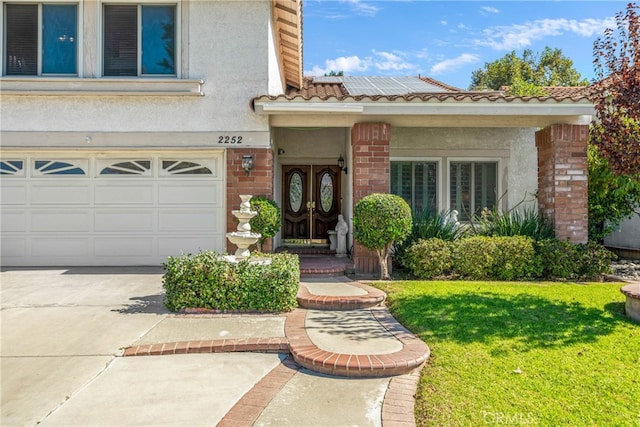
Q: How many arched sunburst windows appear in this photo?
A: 4